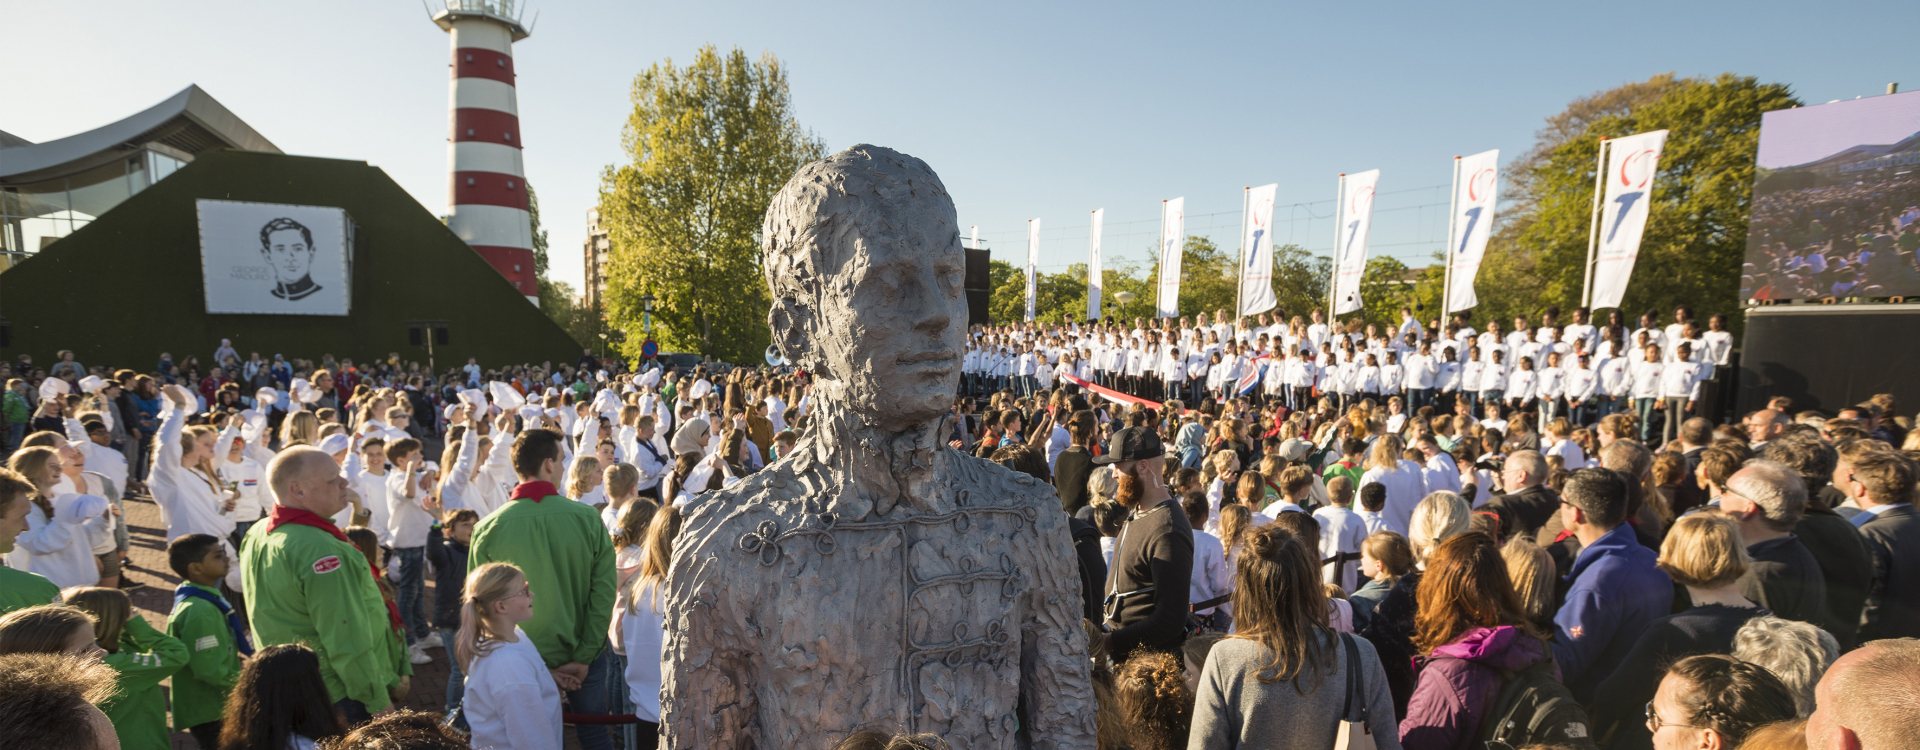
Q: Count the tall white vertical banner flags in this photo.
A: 7